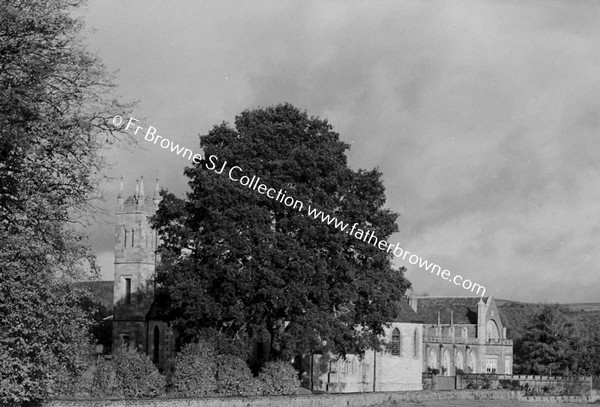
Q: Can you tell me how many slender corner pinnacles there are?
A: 4